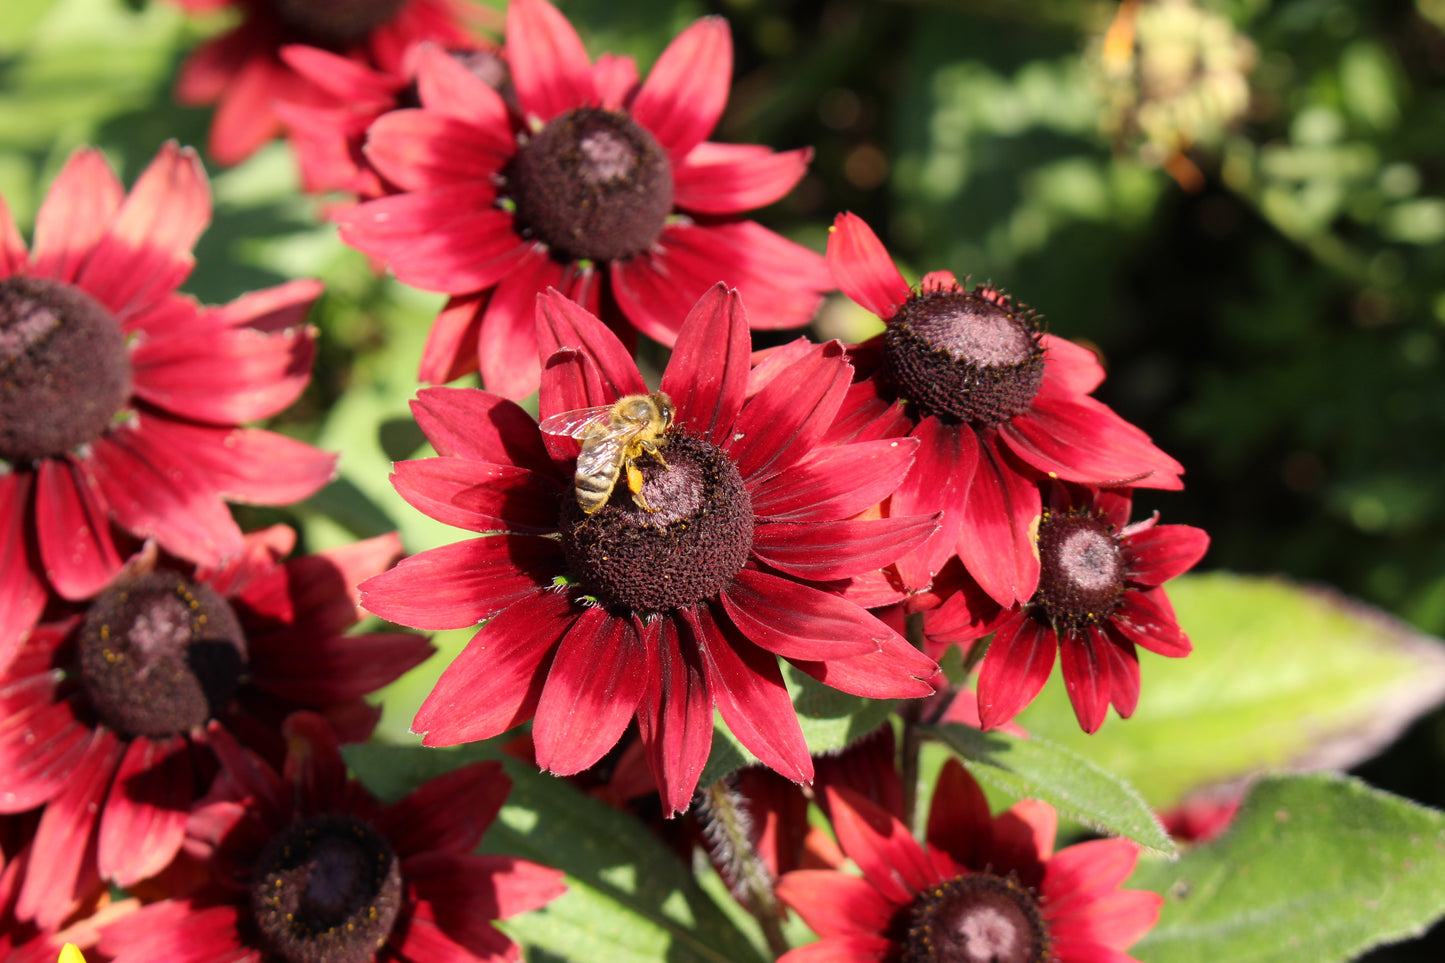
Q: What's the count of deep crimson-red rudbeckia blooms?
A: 10